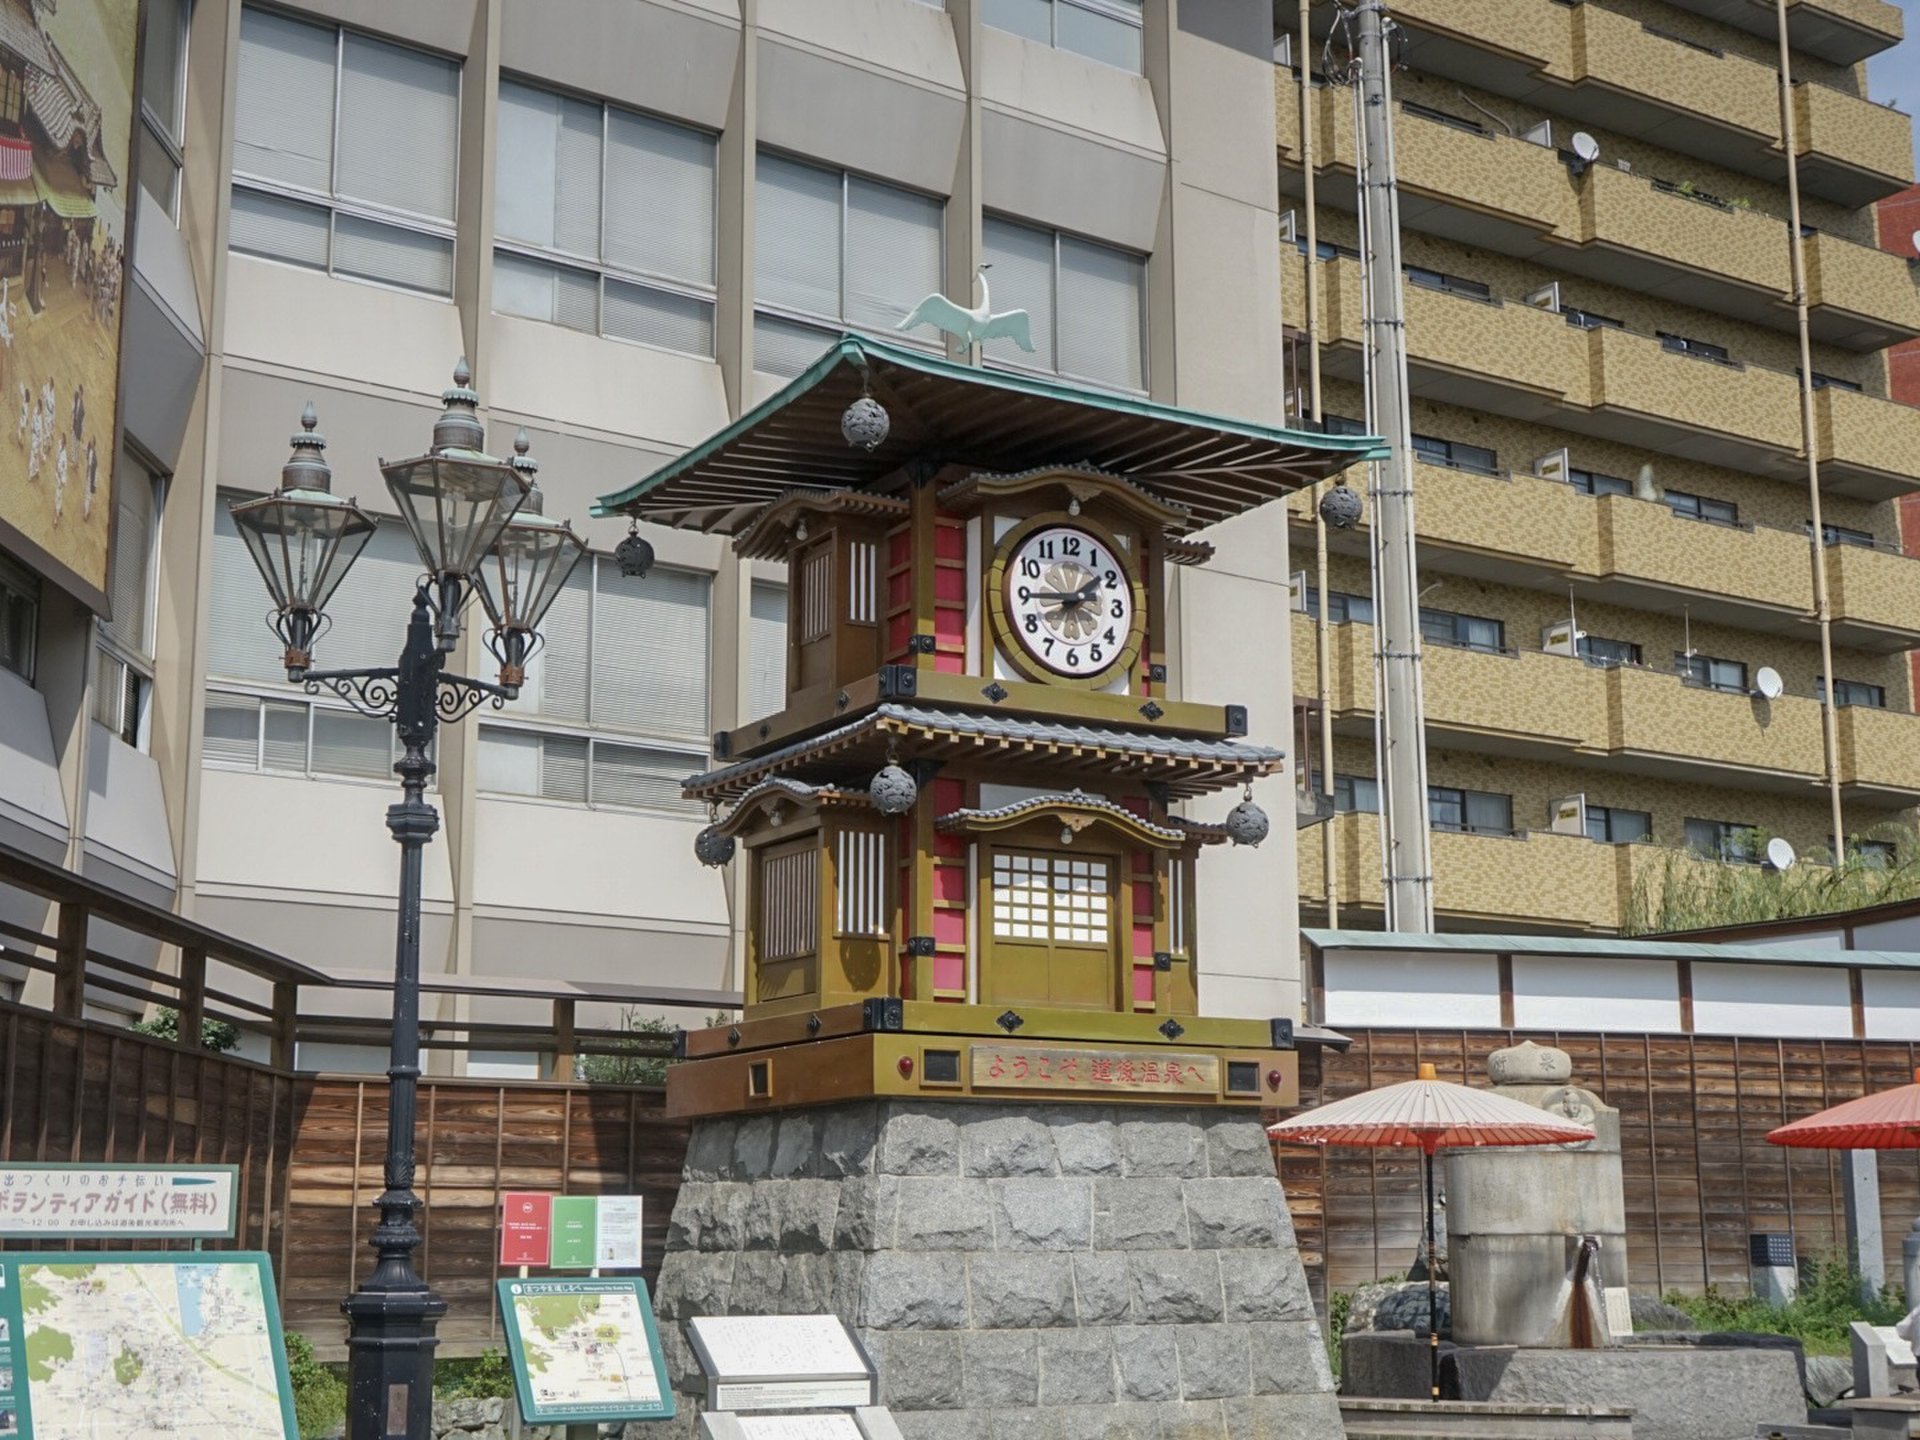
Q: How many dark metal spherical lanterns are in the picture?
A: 6